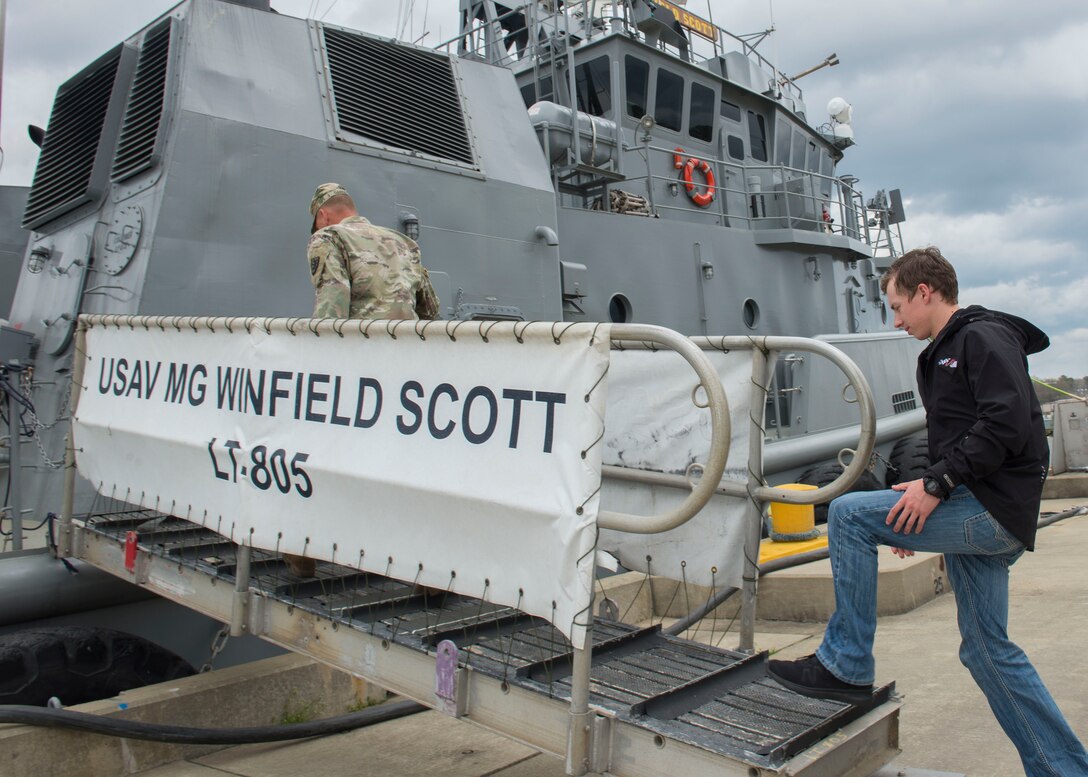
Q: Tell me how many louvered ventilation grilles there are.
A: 3